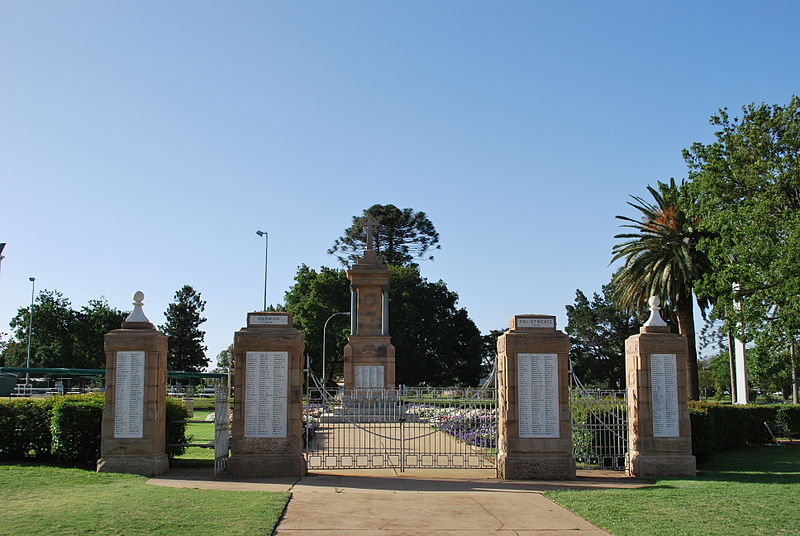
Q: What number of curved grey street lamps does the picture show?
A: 1